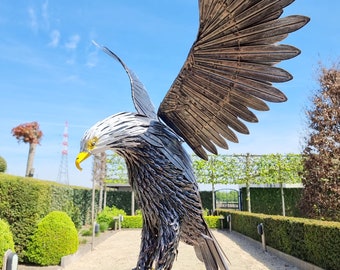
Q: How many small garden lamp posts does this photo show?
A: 5